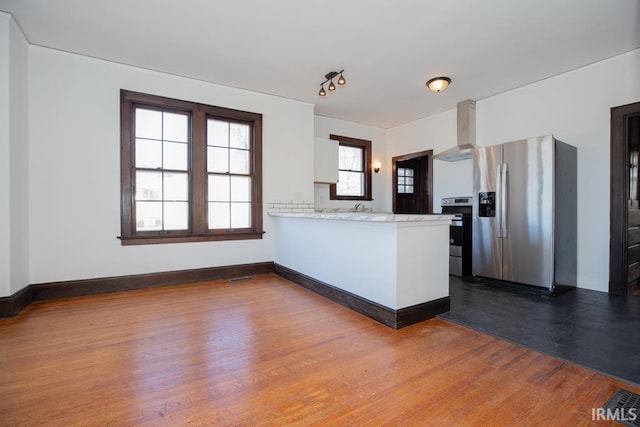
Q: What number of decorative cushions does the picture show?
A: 0